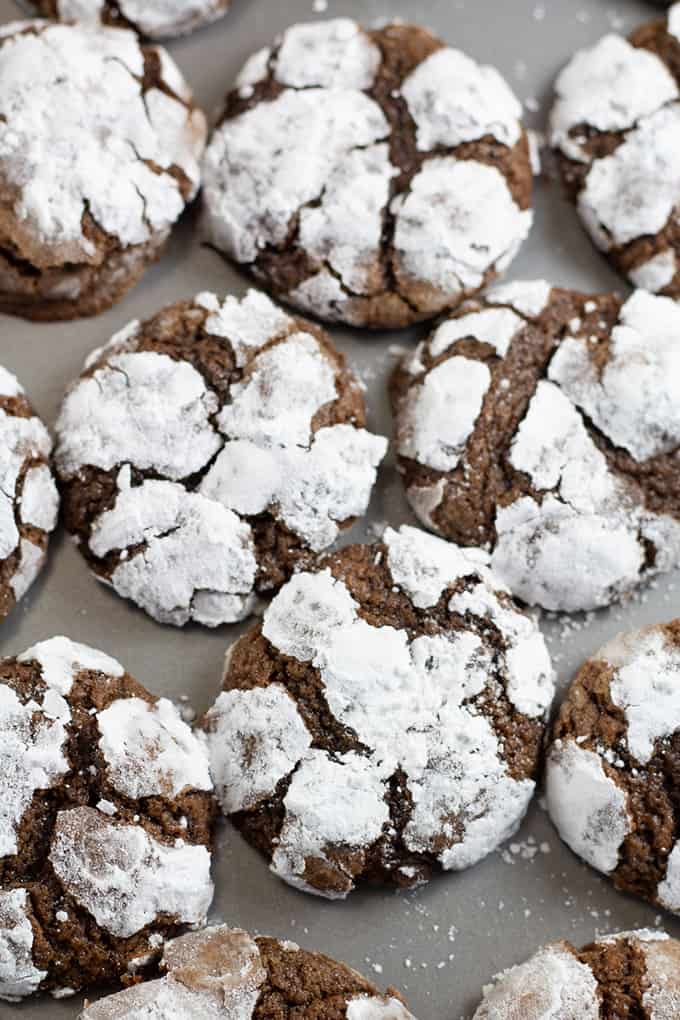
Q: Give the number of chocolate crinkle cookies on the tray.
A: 12